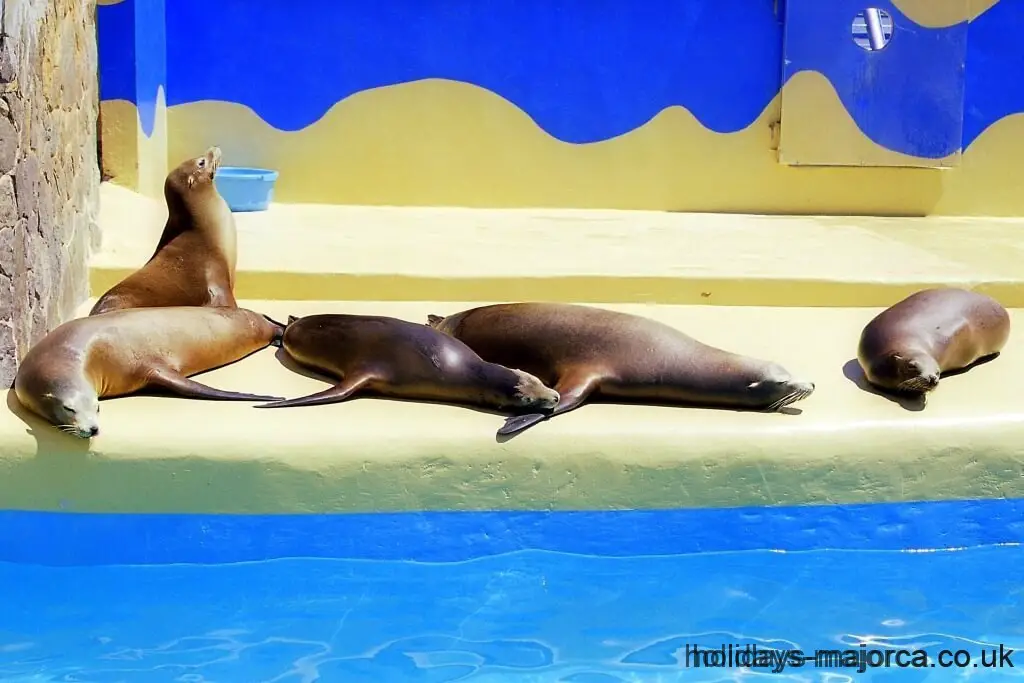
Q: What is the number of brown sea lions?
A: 5